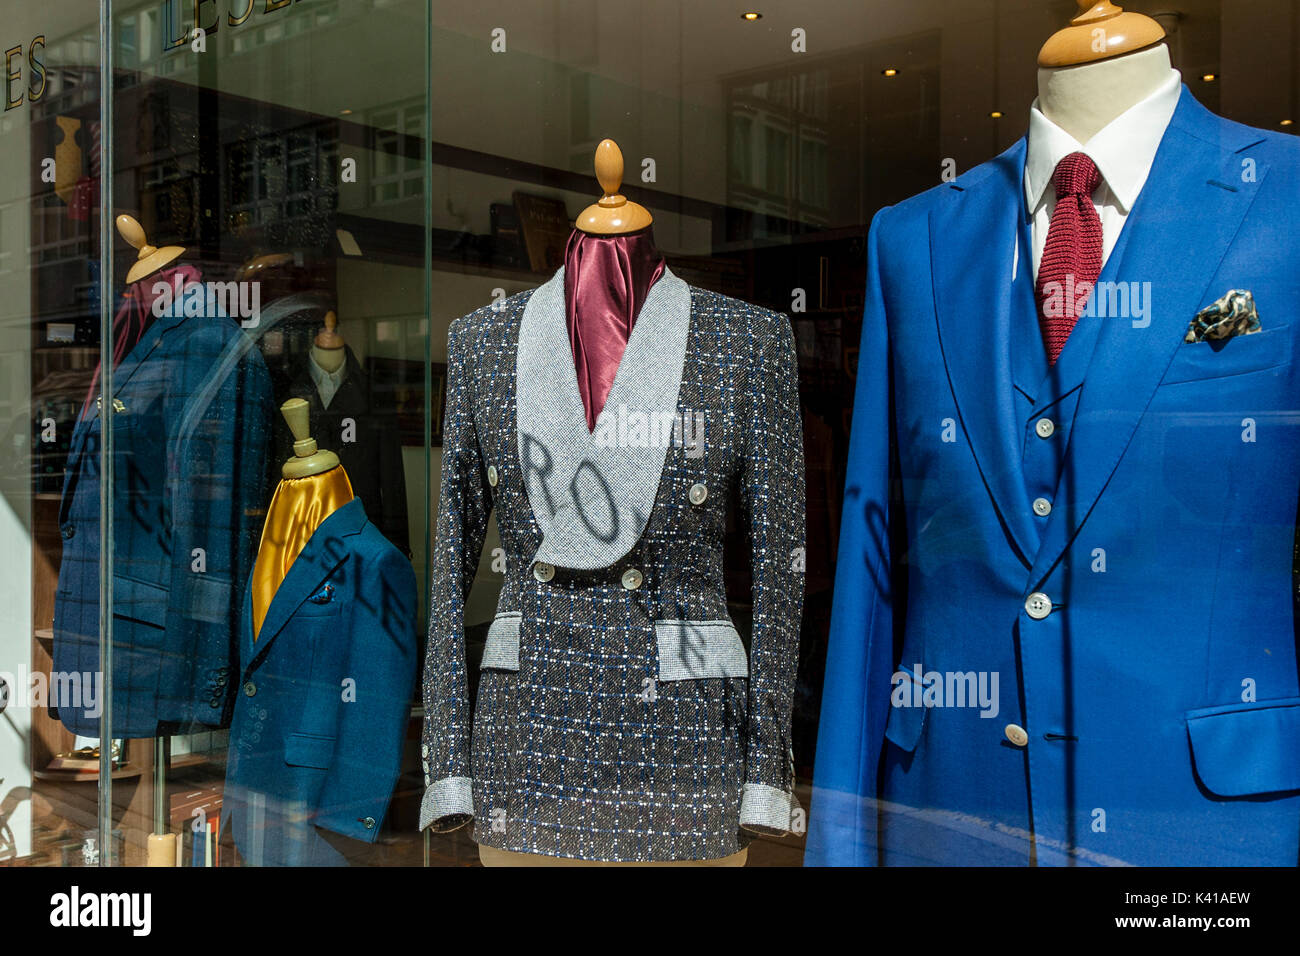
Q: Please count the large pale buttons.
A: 8